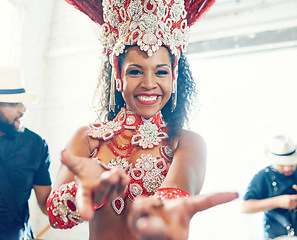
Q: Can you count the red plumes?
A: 2